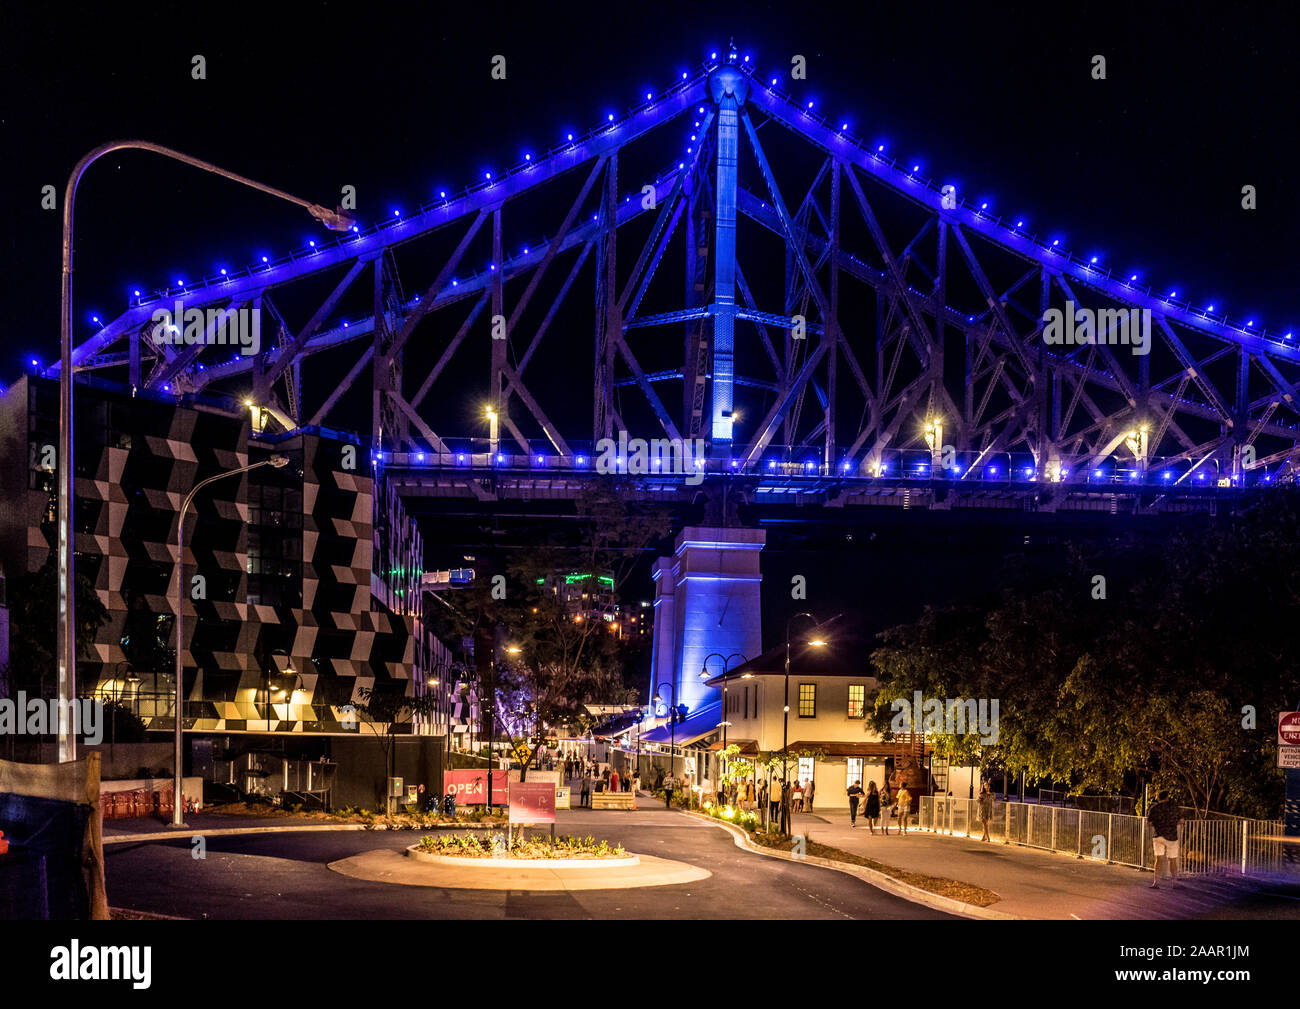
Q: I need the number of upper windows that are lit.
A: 2